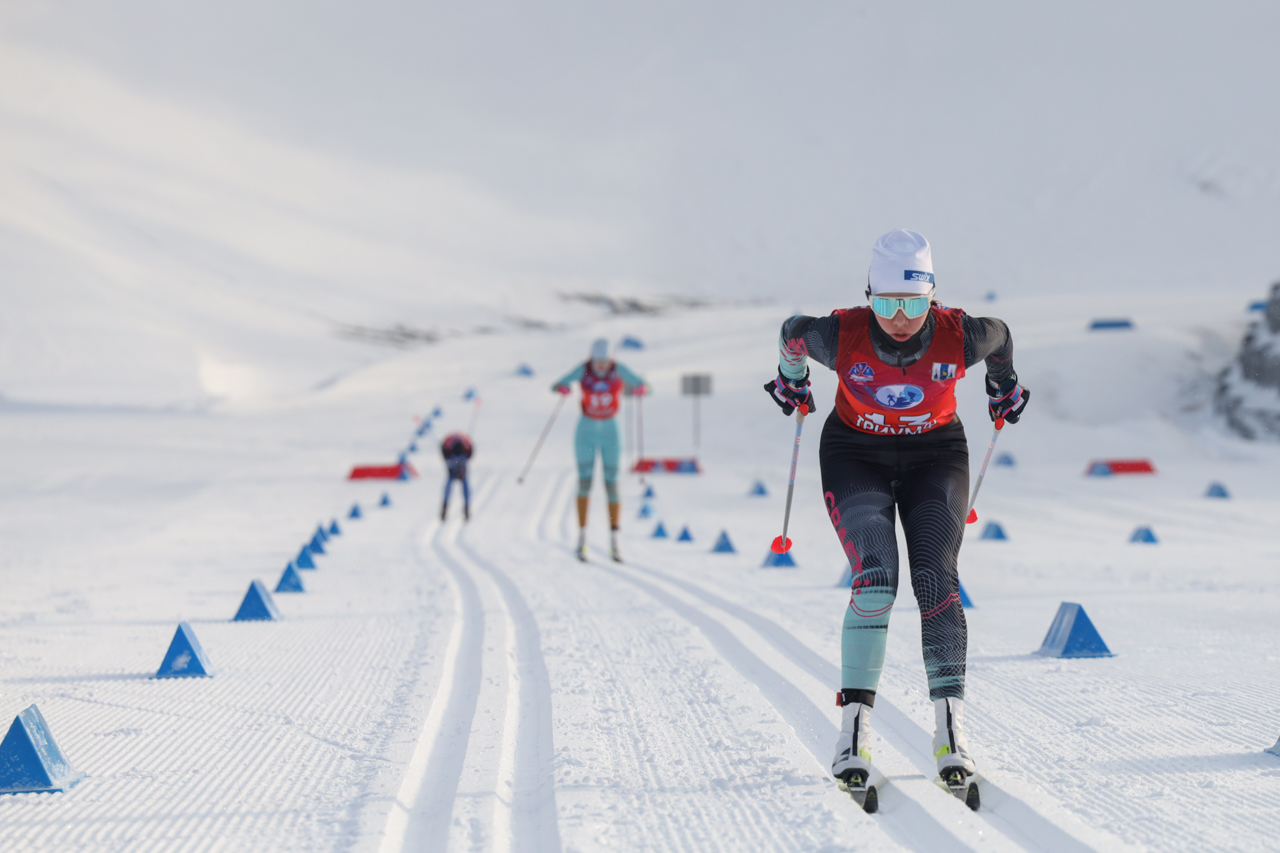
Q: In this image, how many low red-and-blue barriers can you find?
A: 3